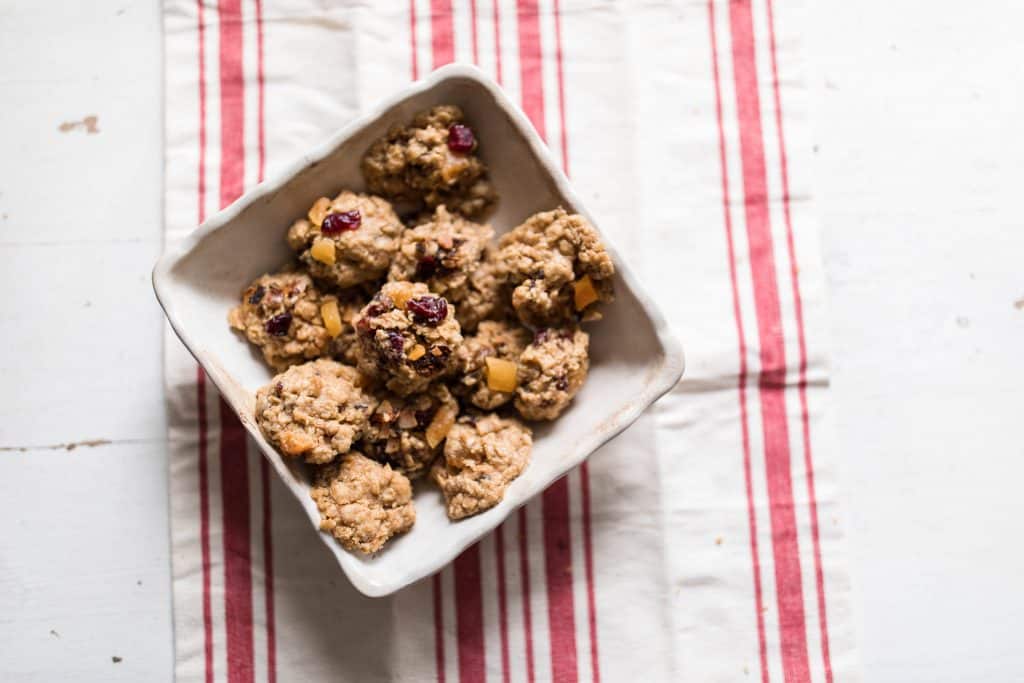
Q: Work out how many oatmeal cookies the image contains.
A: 12